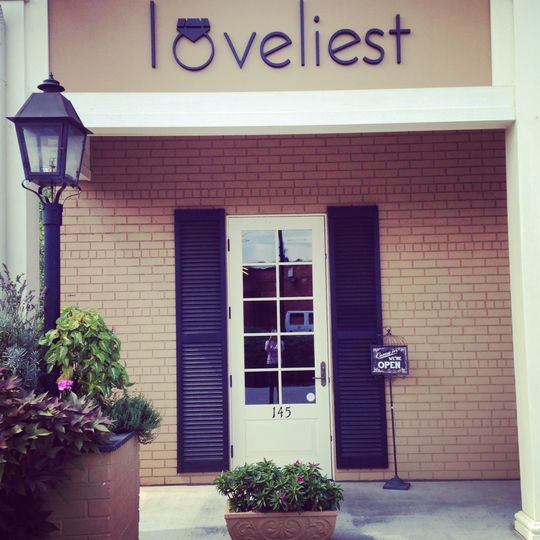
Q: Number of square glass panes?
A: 10